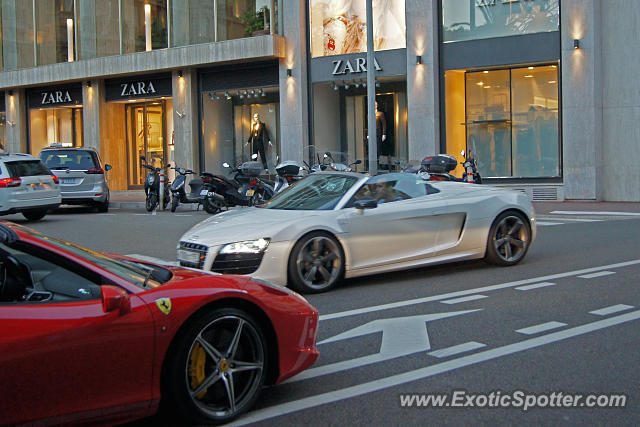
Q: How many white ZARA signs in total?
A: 3